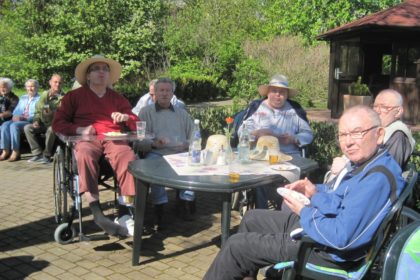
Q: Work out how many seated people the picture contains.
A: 9